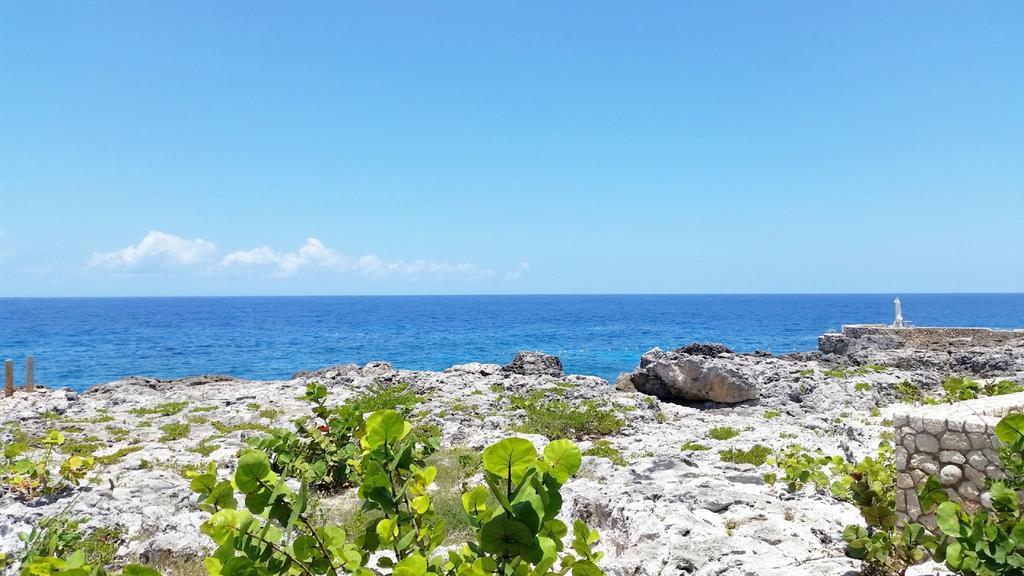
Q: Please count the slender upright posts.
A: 2